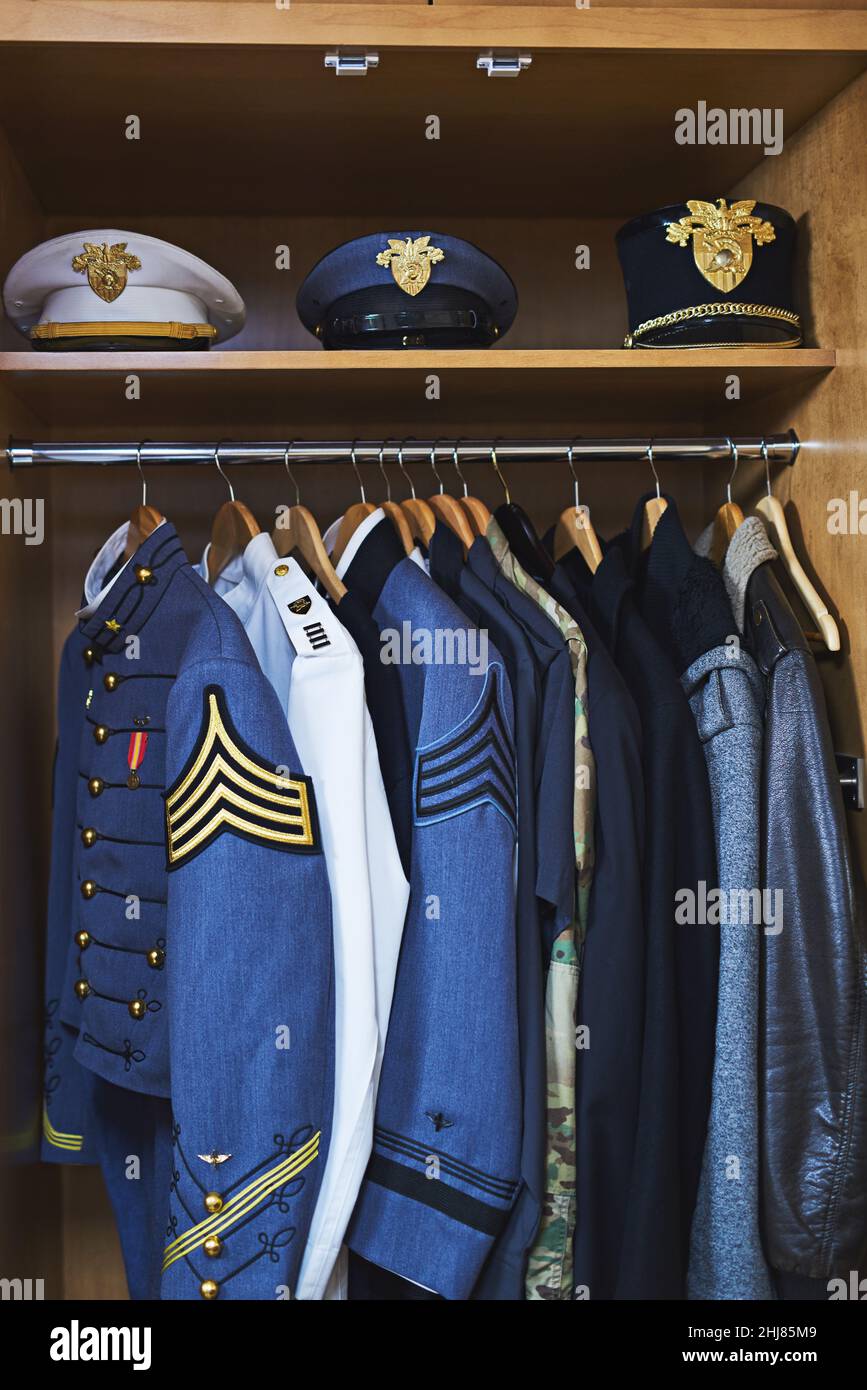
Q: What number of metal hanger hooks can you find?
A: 13